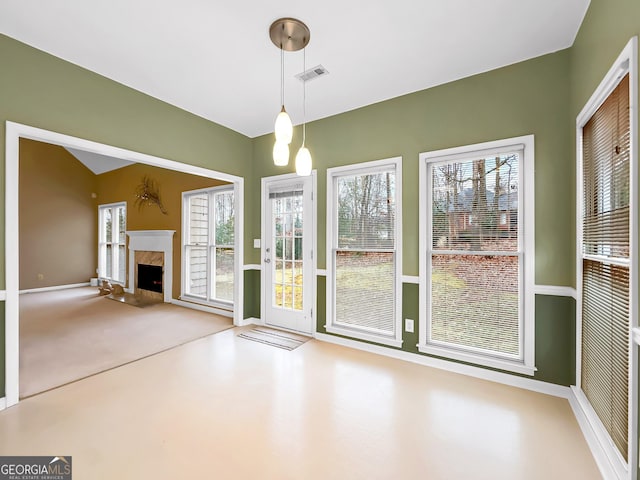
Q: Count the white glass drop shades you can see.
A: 3